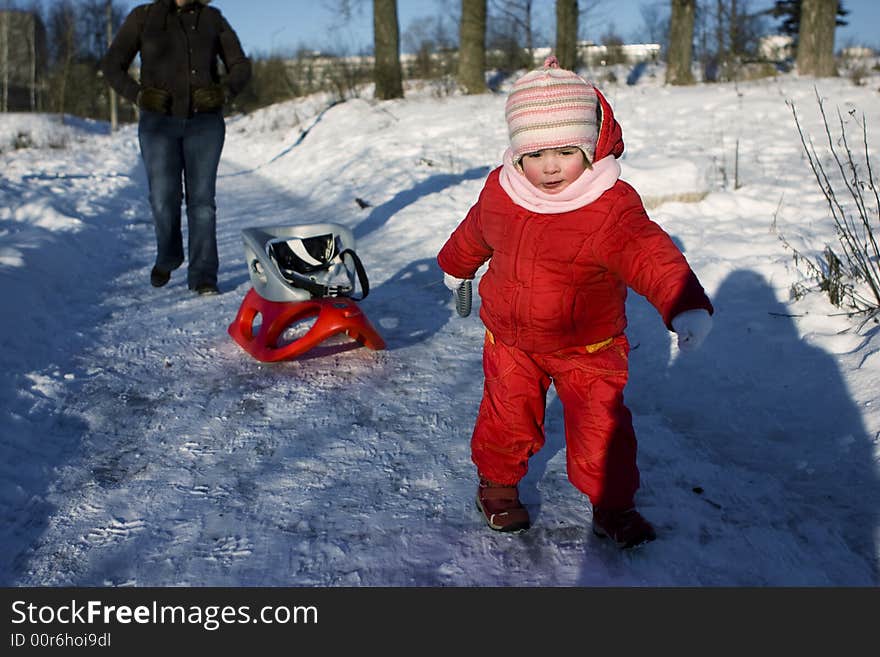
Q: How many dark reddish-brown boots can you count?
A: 2